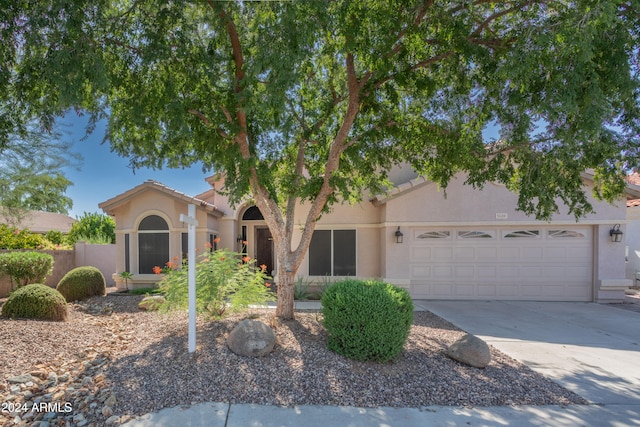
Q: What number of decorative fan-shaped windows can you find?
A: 4